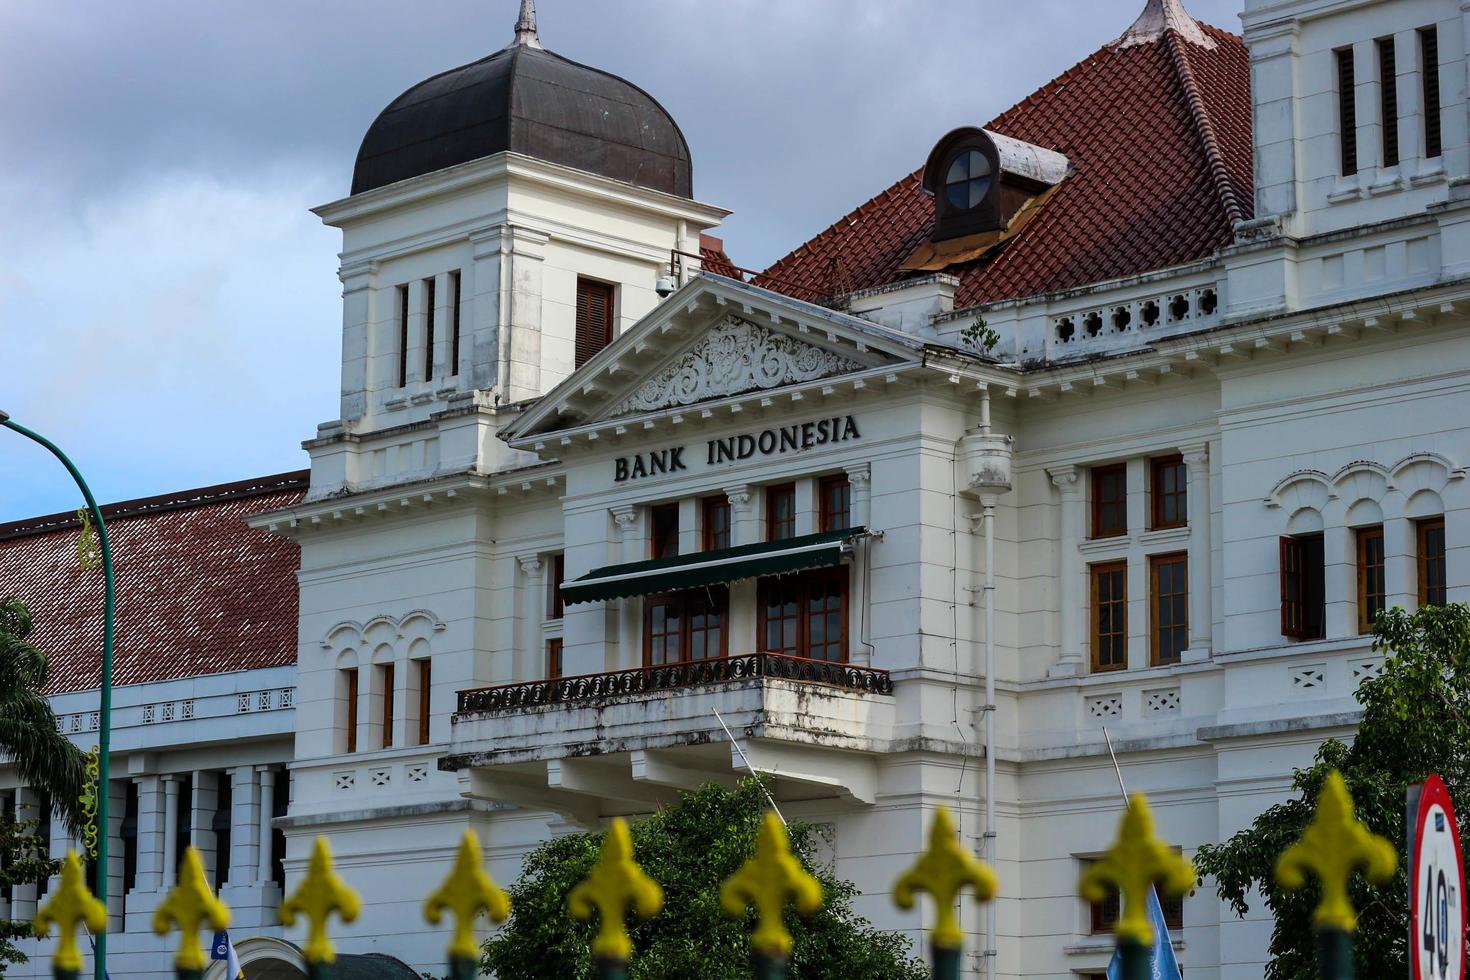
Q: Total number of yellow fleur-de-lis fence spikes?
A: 9